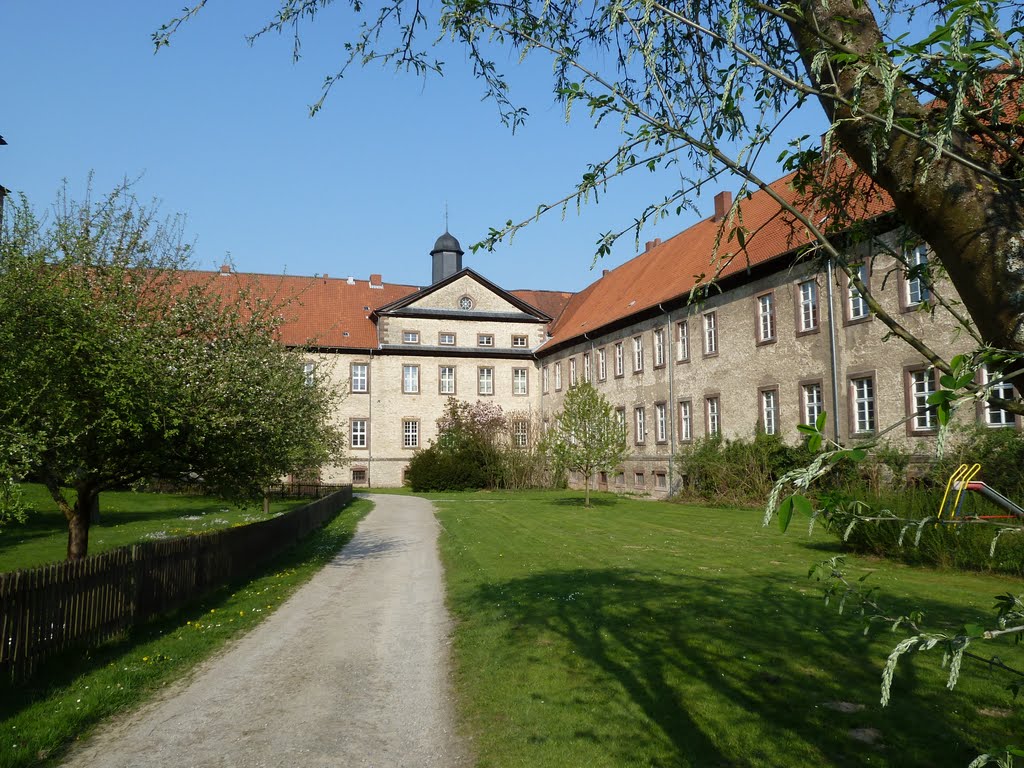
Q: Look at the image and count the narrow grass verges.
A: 1